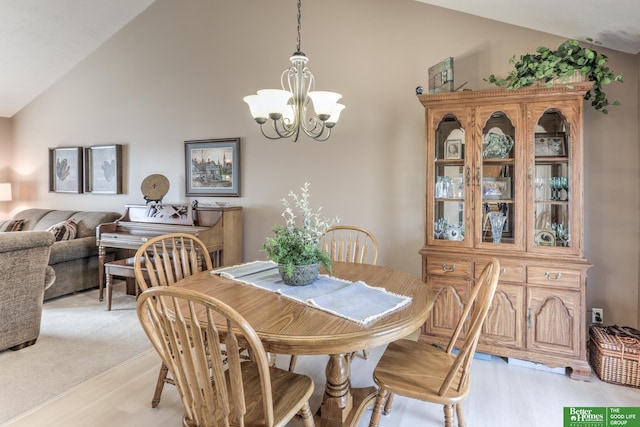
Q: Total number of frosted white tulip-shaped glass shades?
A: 5